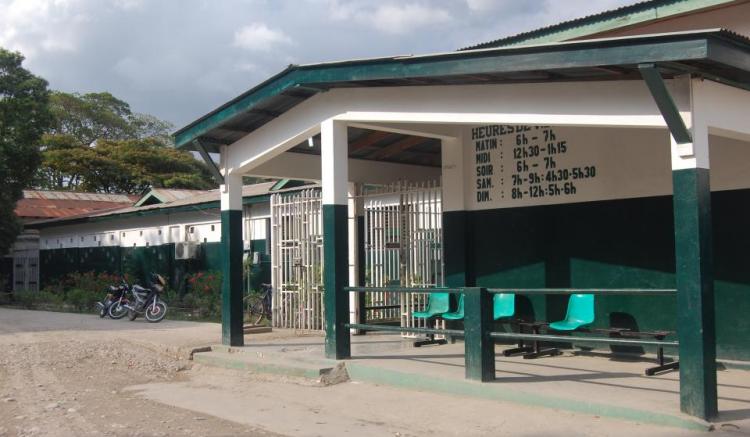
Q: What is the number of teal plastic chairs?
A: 4